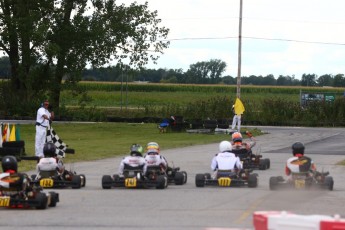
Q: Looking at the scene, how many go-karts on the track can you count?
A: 7